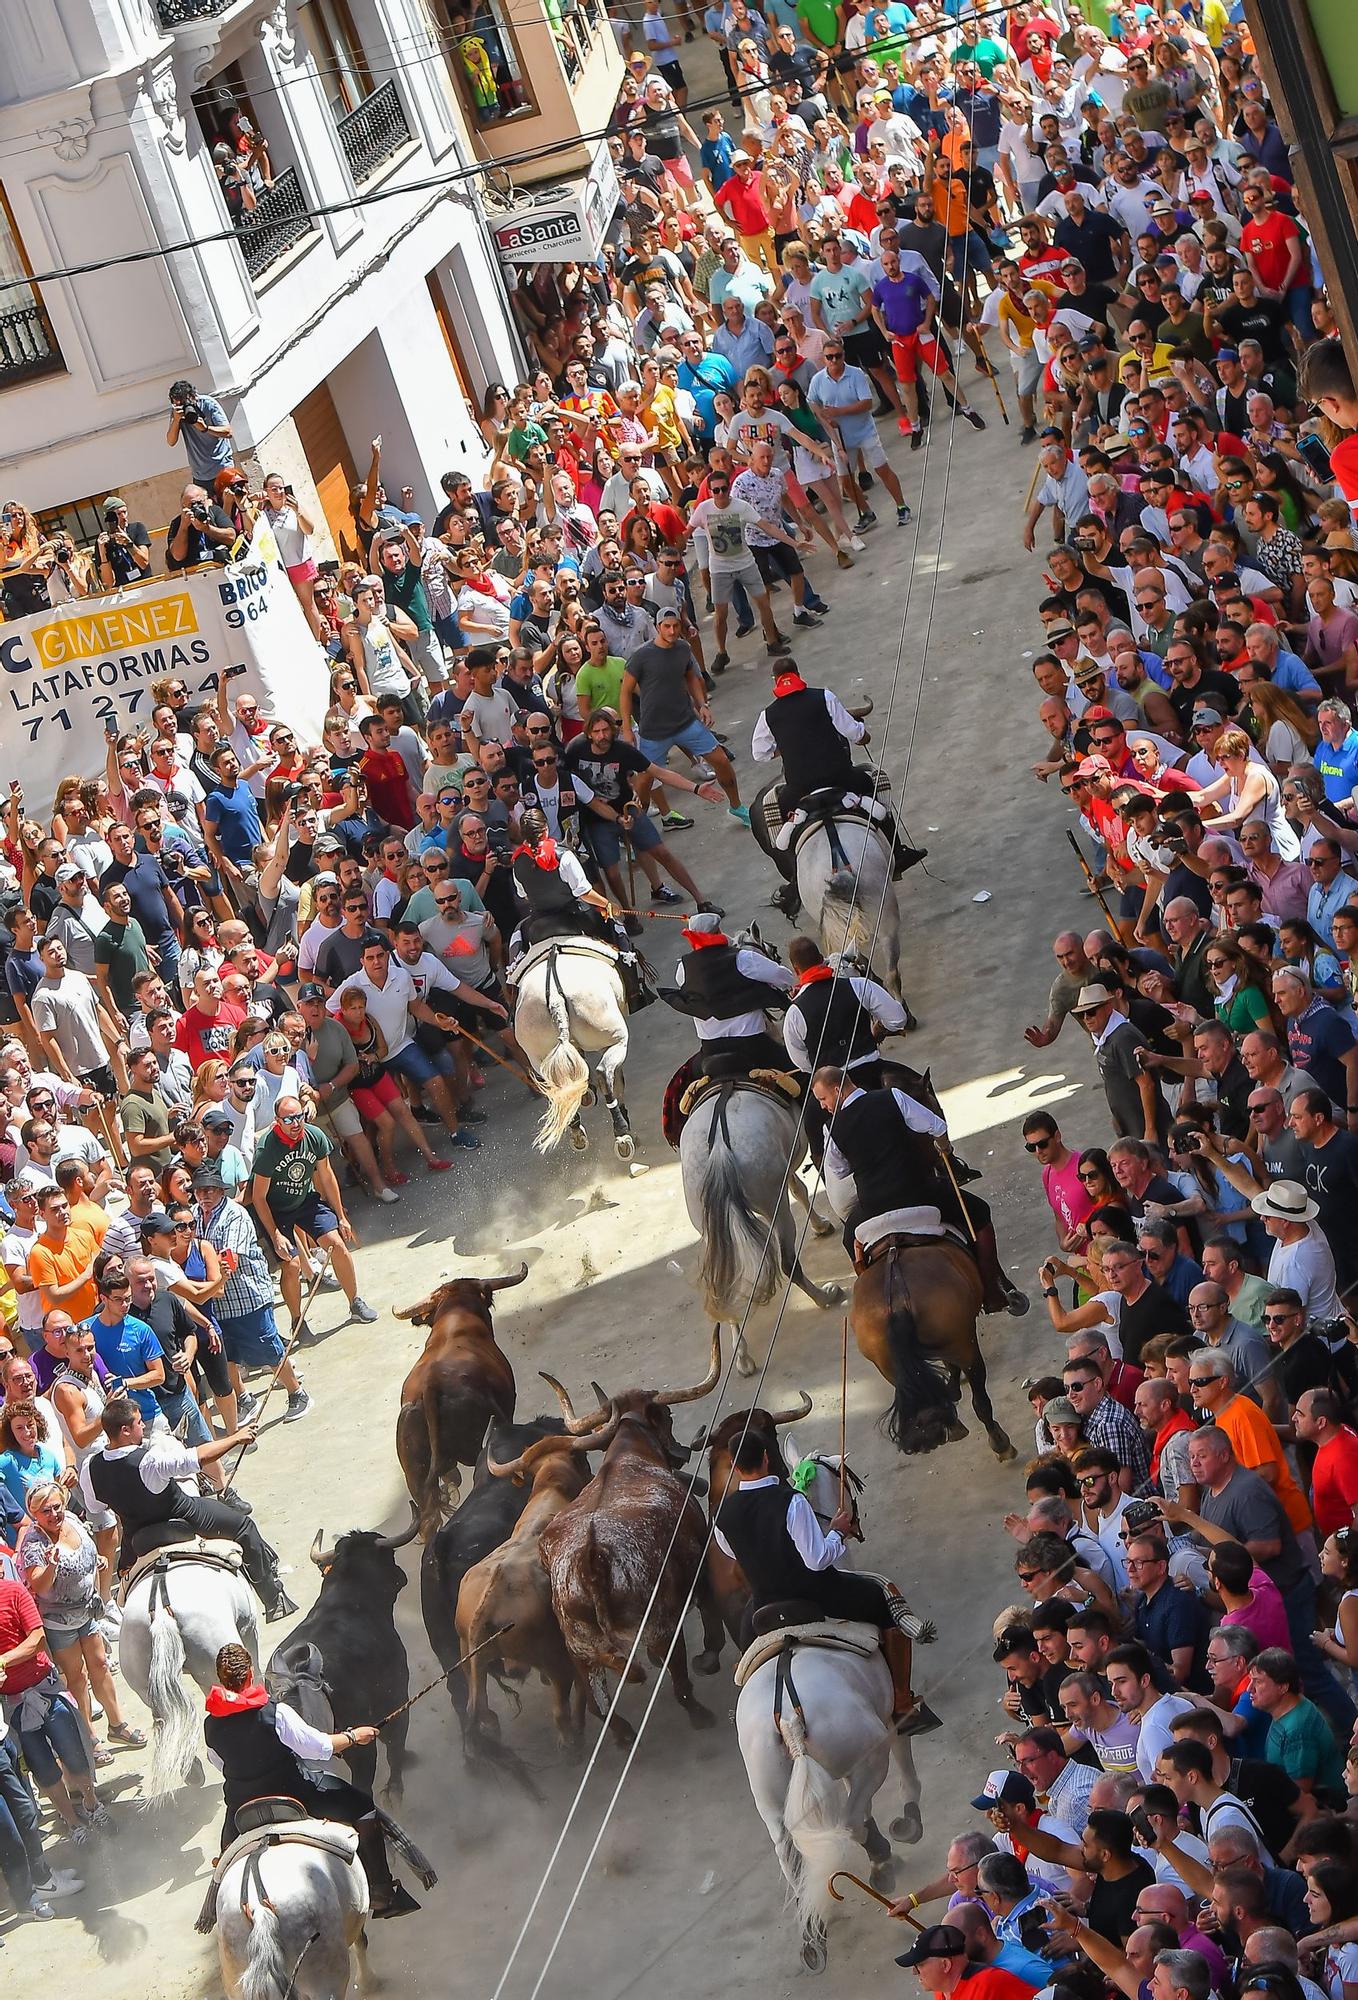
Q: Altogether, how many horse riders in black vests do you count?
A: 8